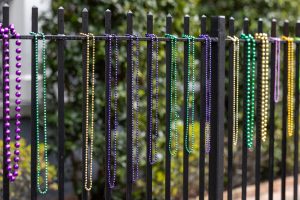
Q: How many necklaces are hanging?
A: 14